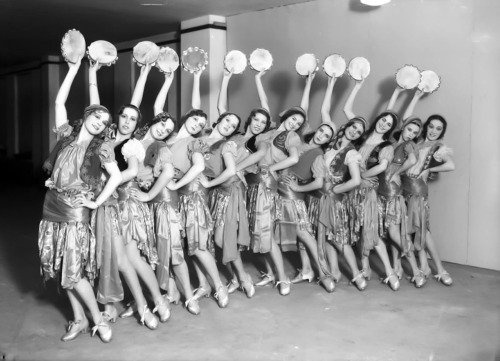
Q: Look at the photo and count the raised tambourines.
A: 12